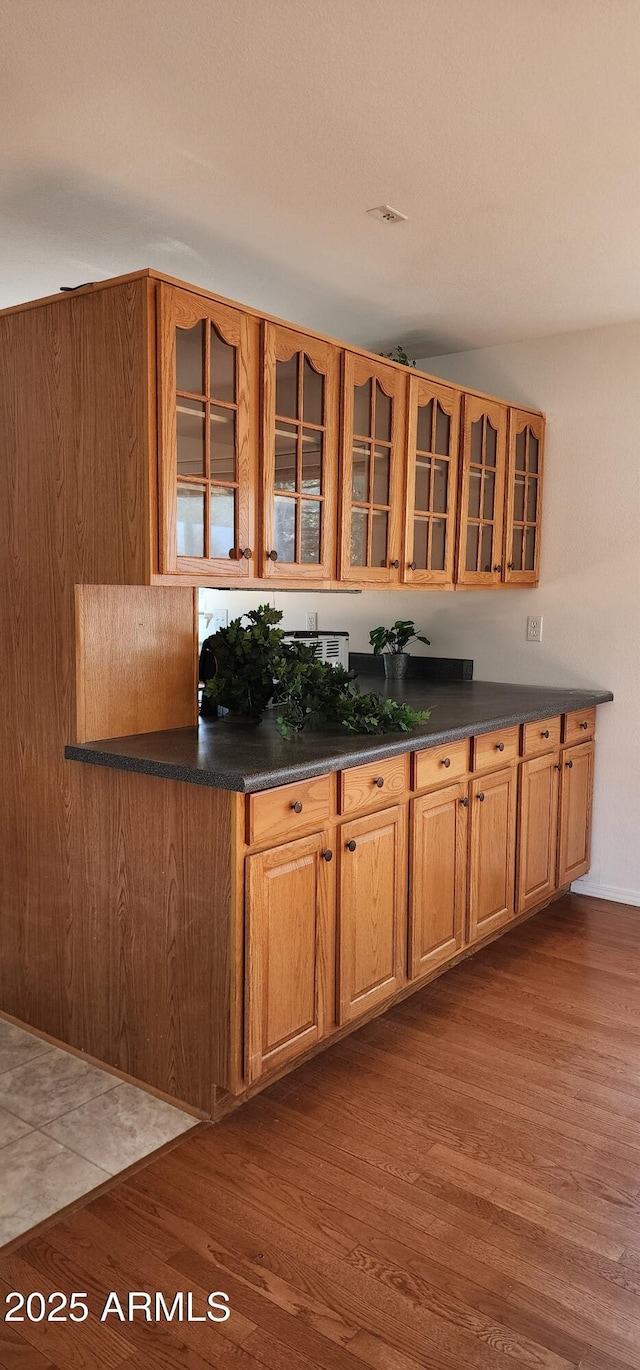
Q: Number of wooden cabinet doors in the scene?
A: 12